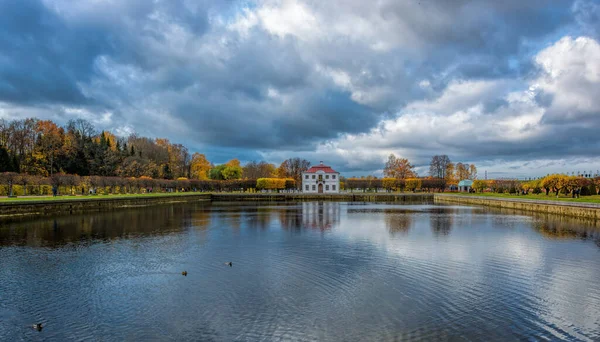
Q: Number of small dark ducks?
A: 3